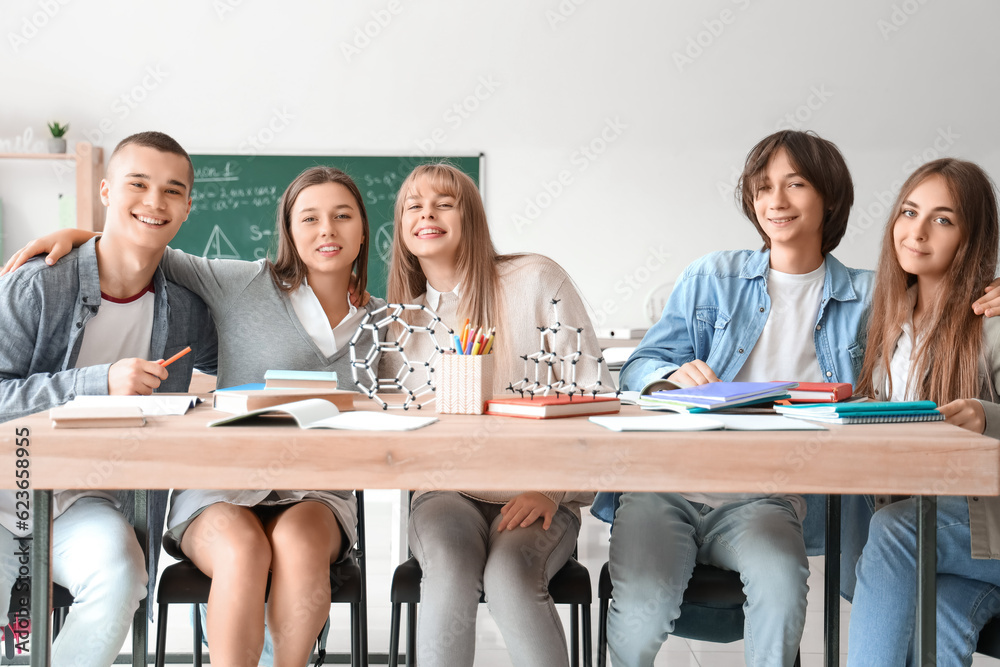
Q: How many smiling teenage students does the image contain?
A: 5